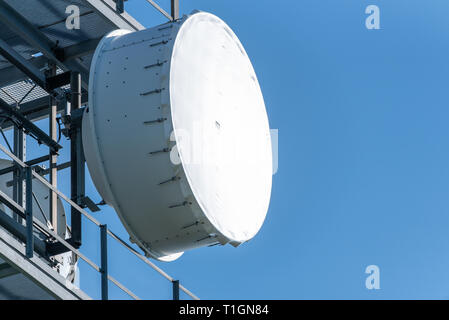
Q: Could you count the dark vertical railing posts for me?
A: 3